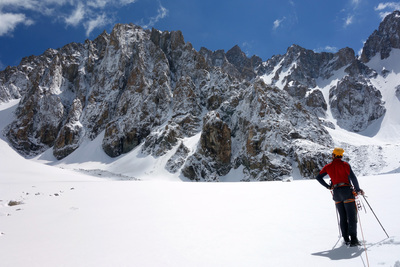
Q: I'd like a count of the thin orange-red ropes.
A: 1